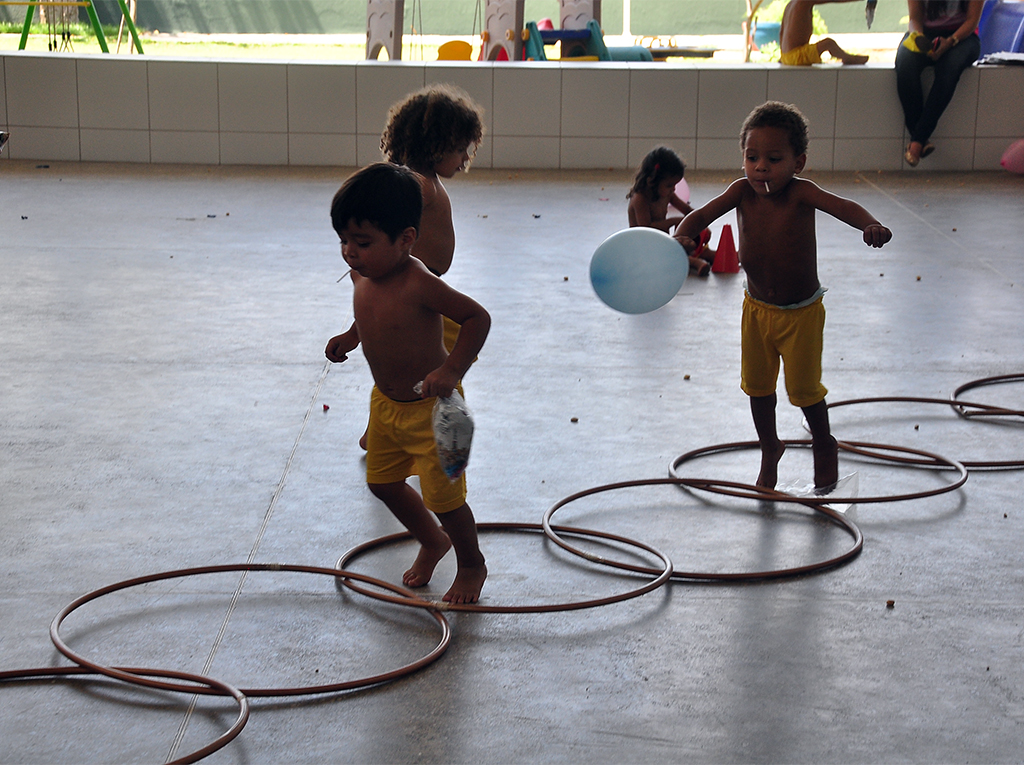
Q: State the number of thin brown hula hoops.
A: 7